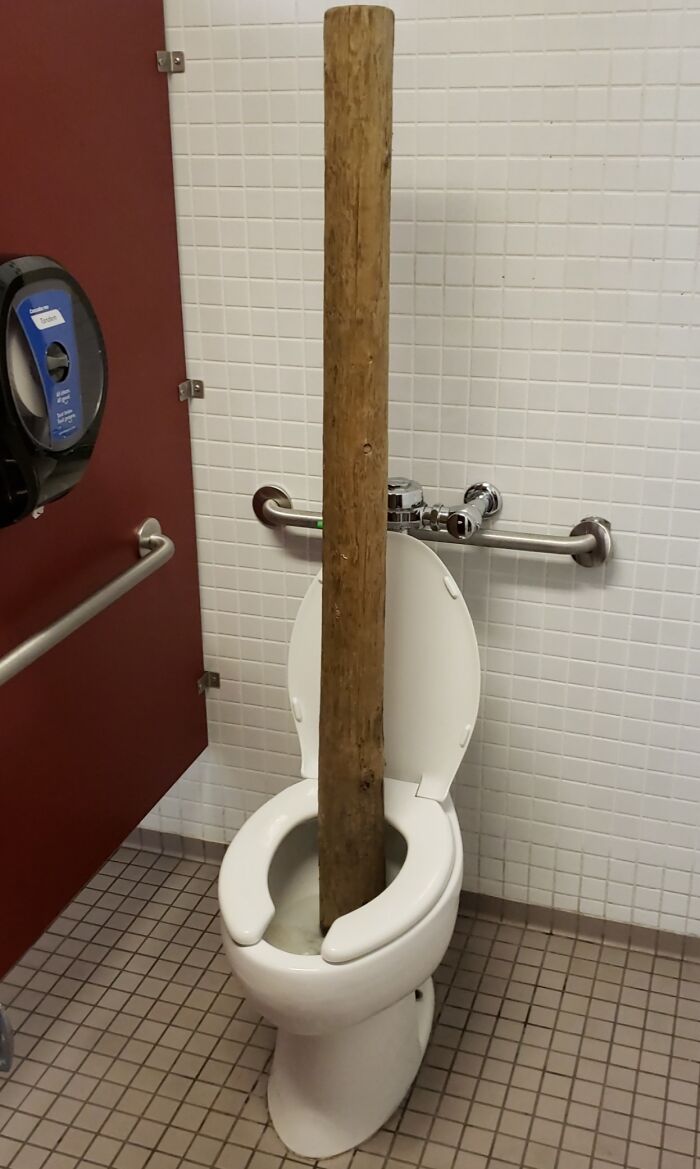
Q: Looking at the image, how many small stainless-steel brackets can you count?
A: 3